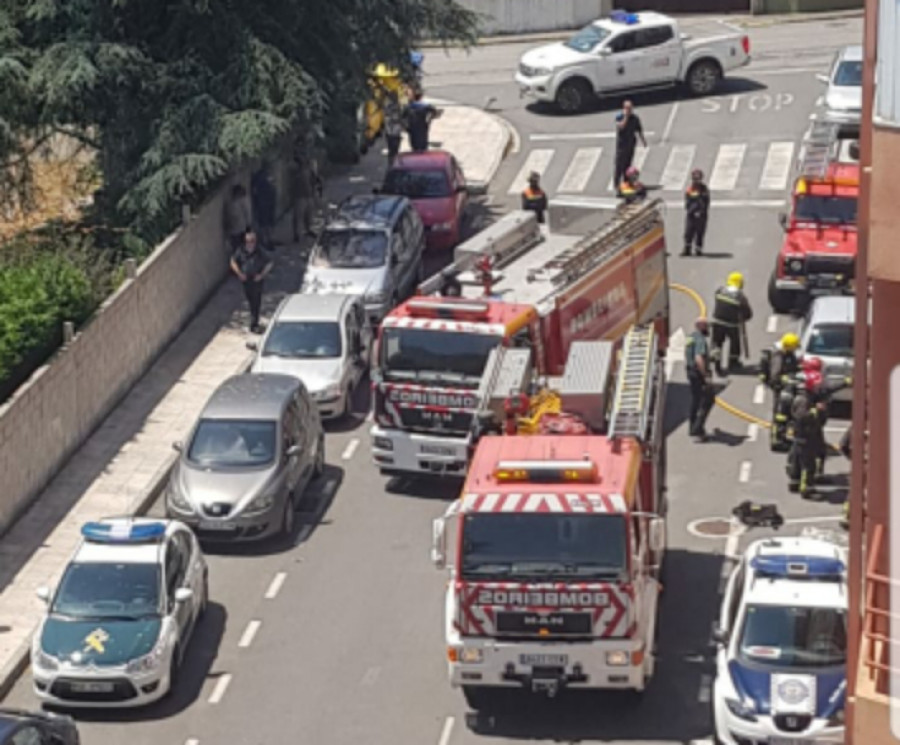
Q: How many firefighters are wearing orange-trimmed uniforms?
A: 3